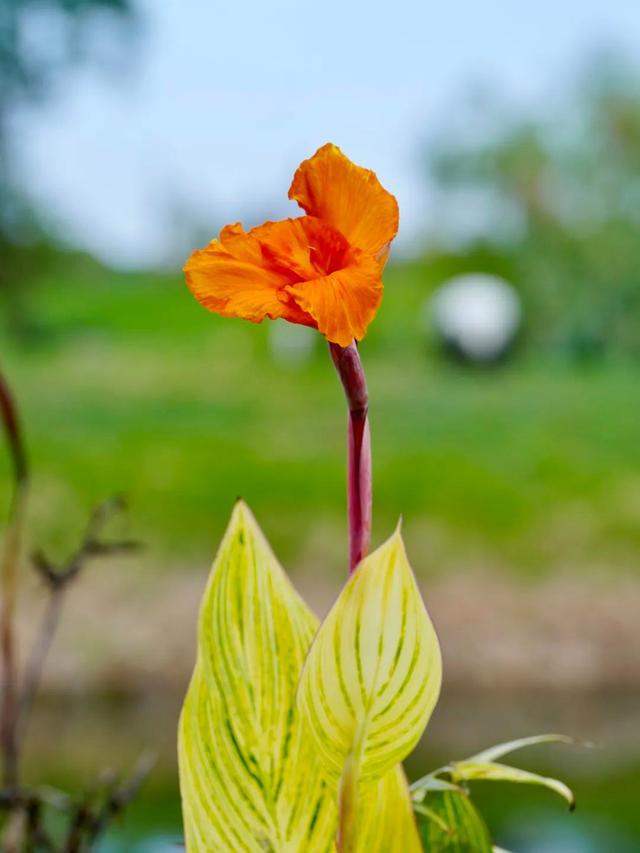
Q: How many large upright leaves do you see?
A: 2